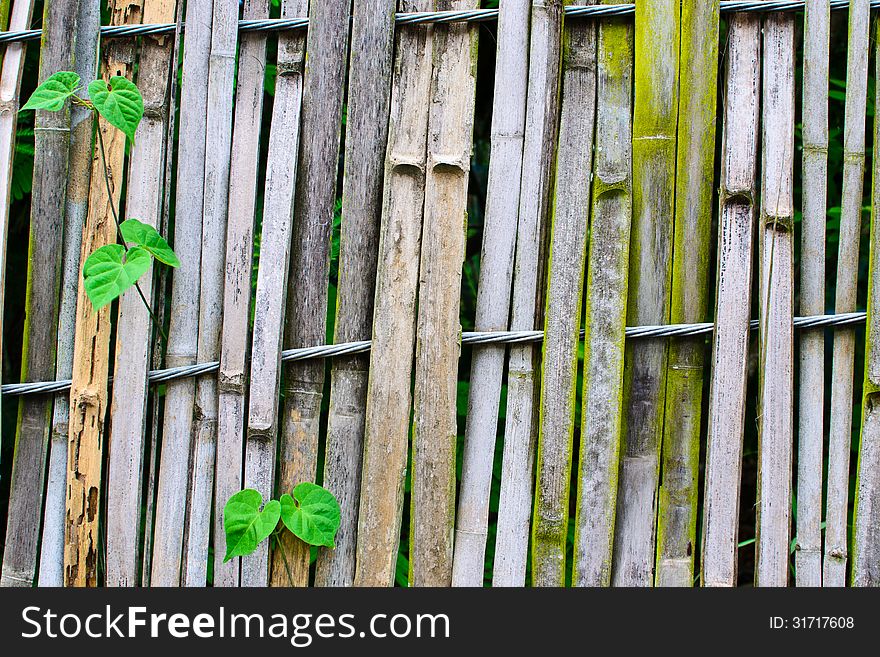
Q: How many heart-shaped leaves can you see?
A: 6